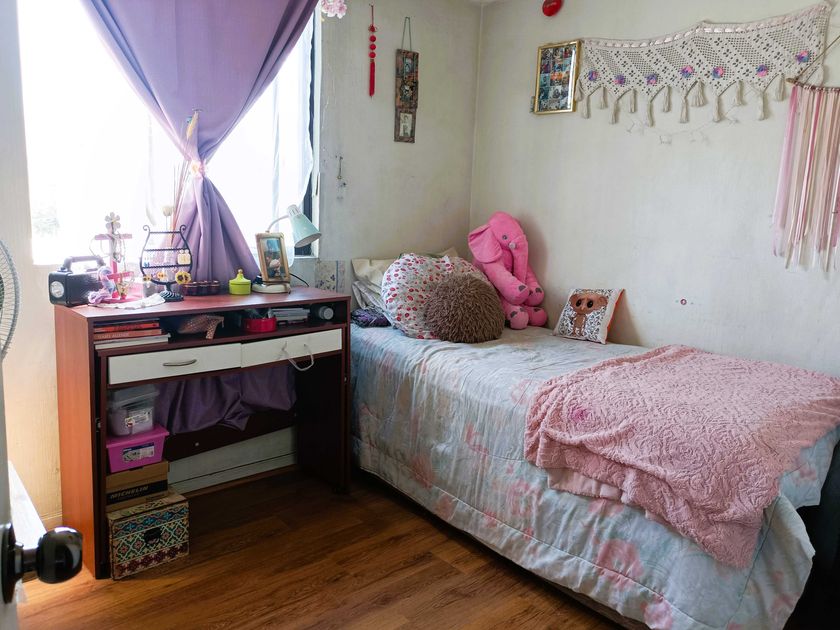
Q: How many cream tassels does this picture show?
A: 13